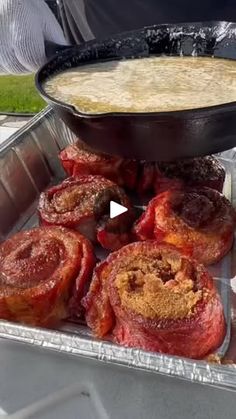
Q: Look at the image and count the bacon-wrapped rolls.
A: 6